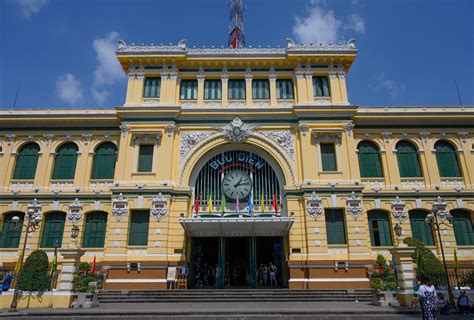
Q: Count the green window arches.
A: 12